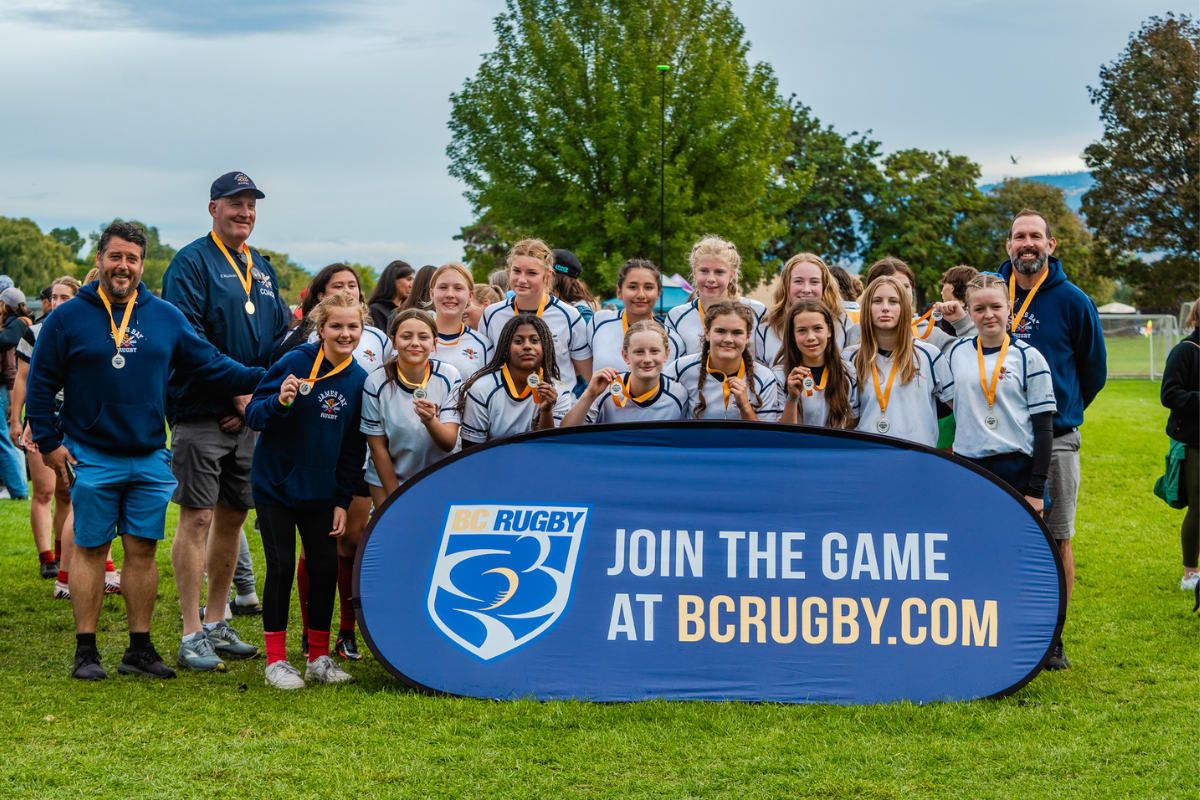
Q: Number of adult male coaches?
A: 3